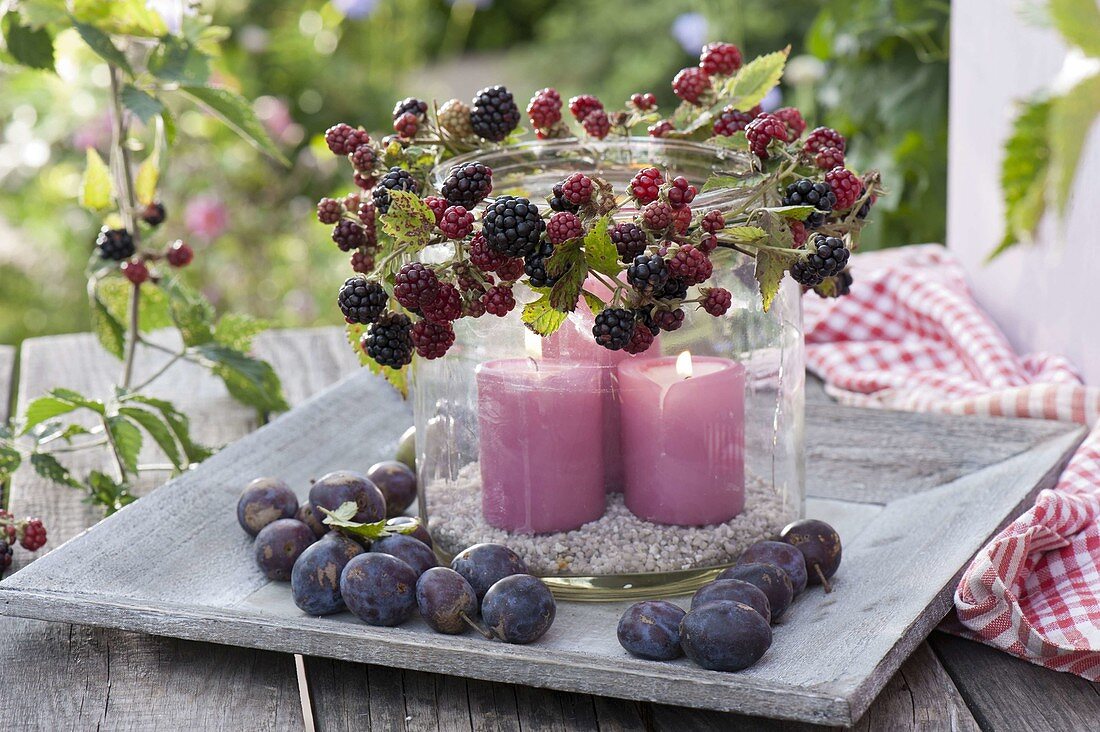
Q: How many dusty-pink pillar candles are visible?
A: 3